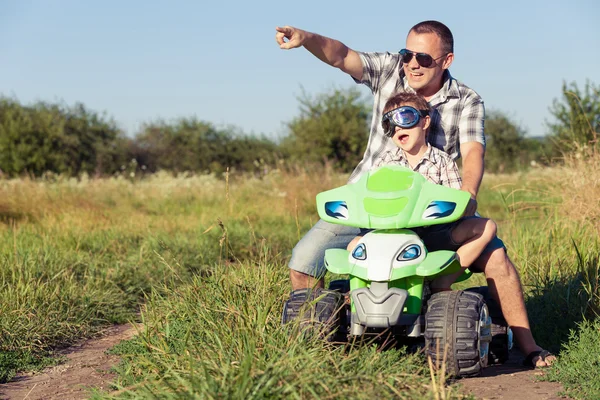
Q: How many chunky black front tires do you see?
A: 2